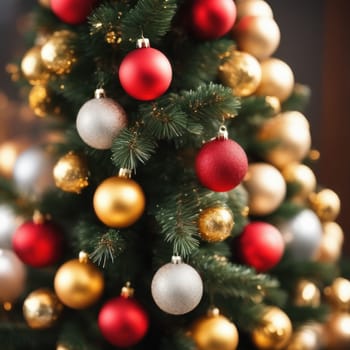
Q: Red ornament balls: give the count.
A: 7